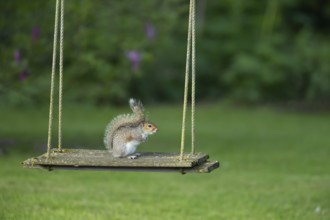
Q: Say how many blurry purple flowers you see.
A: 5